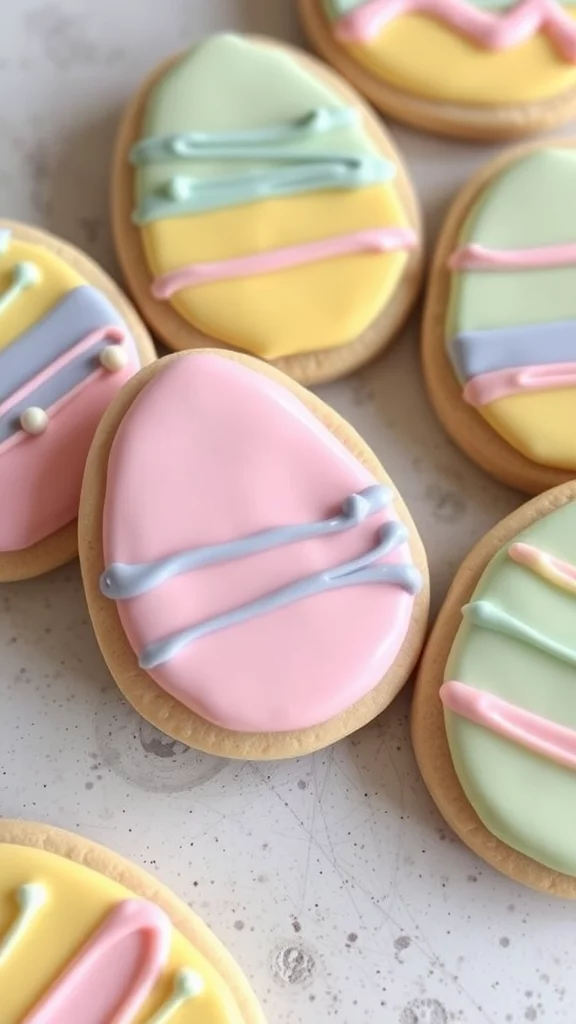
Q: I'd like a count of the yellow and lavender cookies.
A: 2